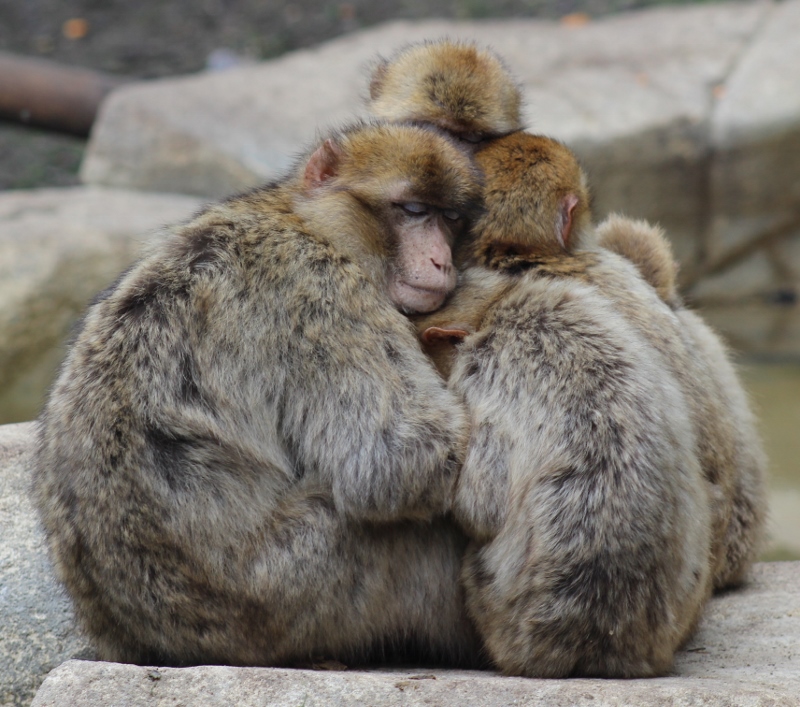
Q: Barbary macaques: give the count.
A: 5